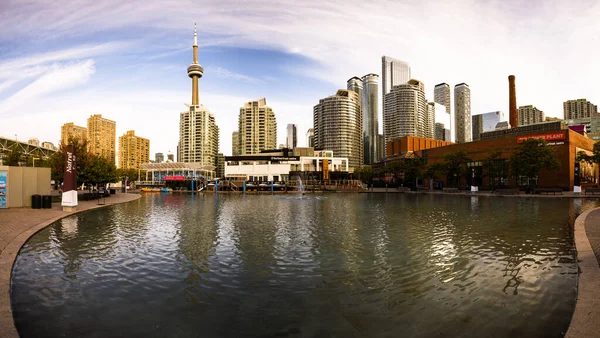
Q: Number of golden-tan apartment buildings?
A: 3